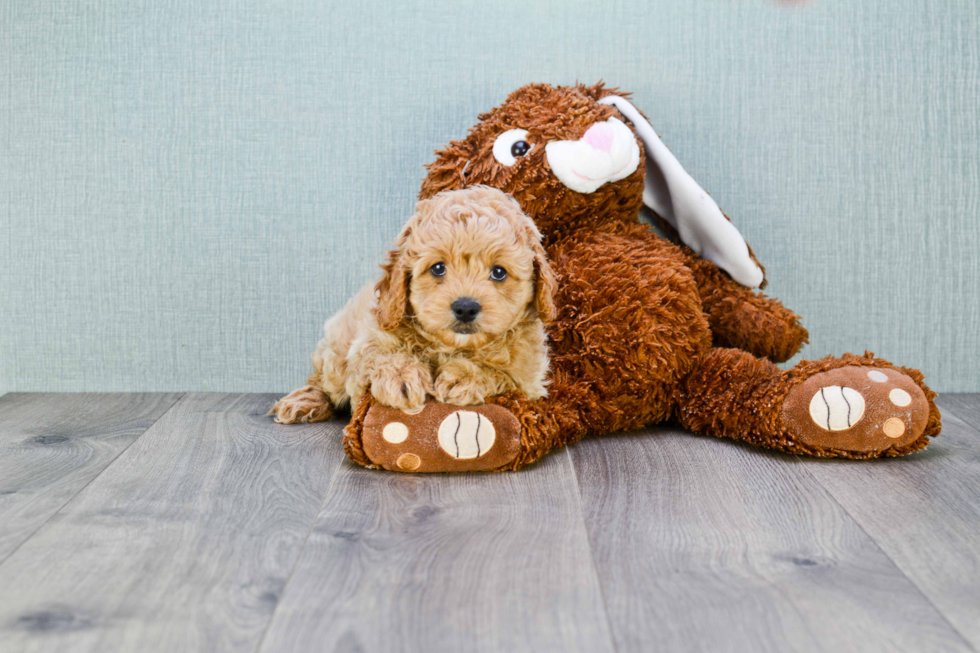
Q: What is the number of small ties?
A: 0